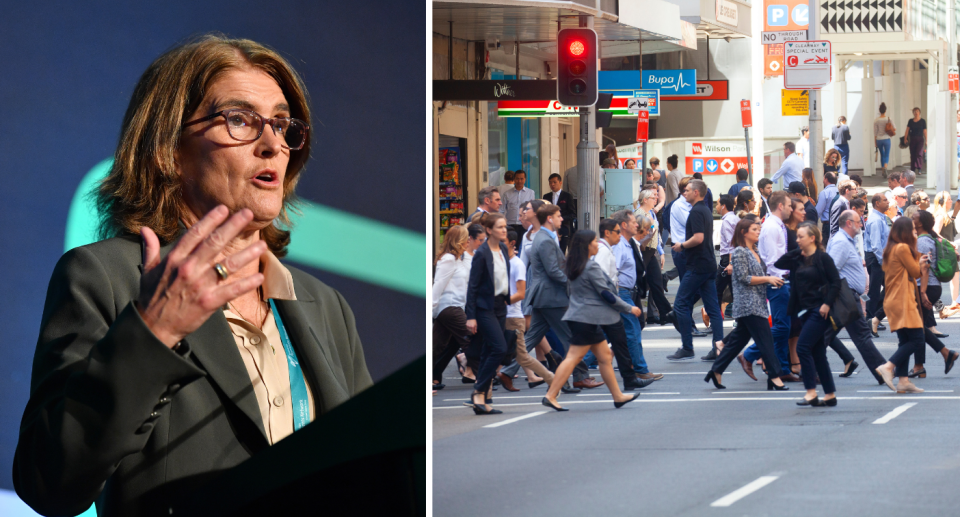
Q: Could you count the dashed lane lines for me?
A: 3